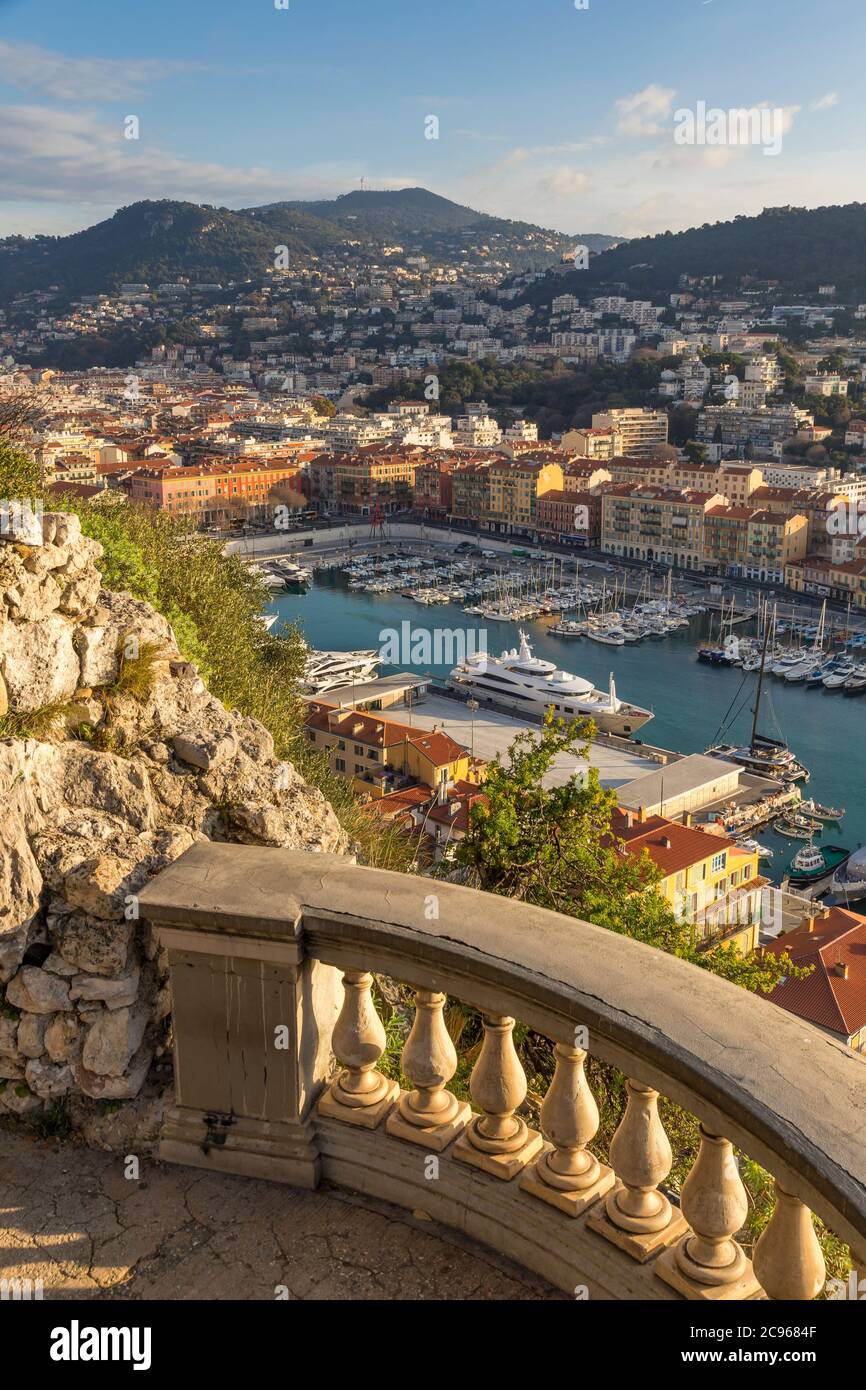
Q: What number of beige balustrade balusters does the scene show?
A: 7